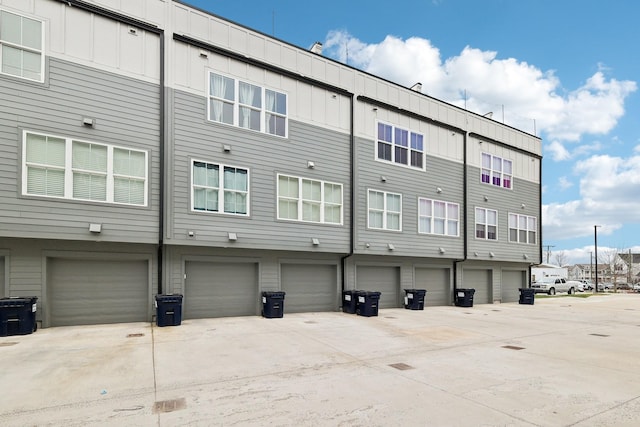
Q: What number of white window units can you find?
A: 11